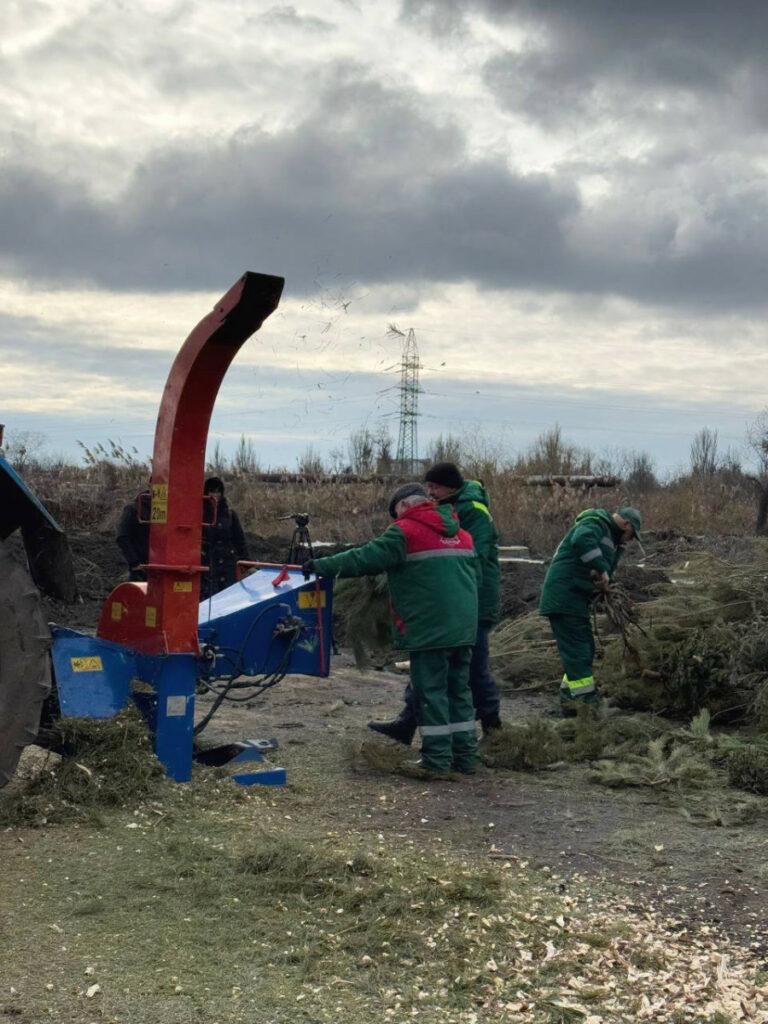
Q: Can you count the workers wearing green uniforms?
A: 3